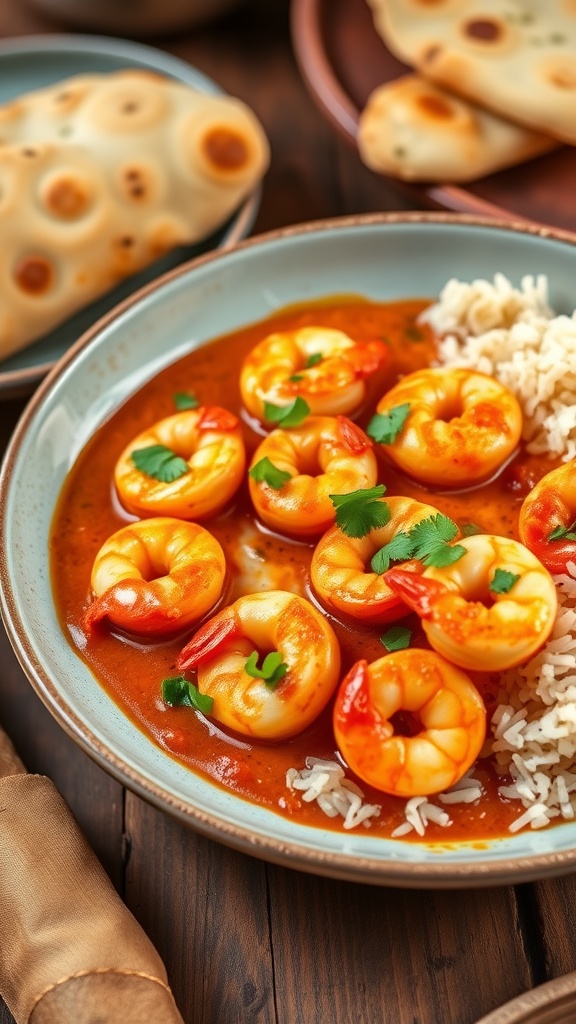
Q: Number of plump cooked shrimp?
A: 10